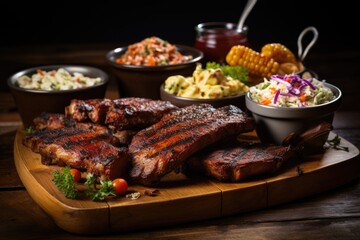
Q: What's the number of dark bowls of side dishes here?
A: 4